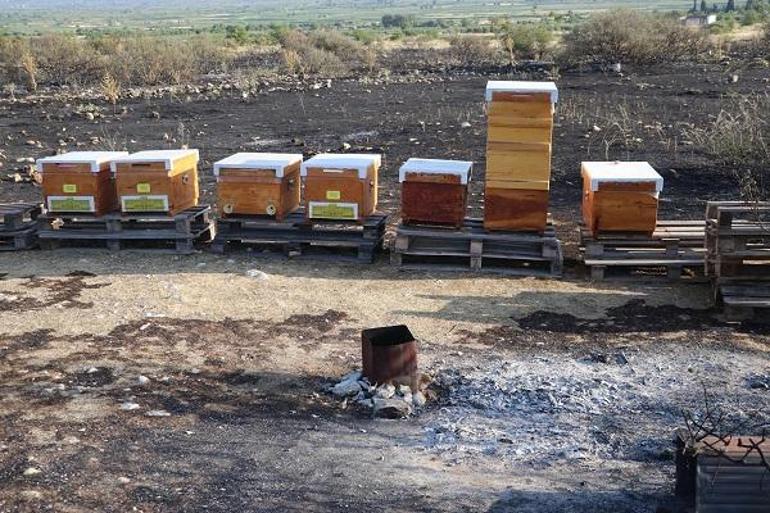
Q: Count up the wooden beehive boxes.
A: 7